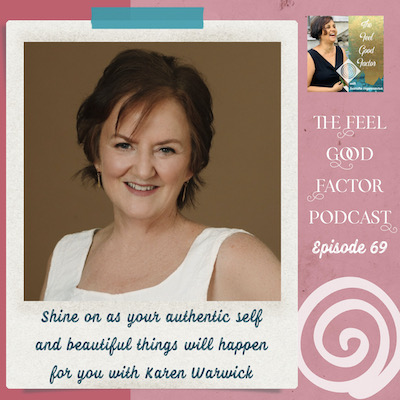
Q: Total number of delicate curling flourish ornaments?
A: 4